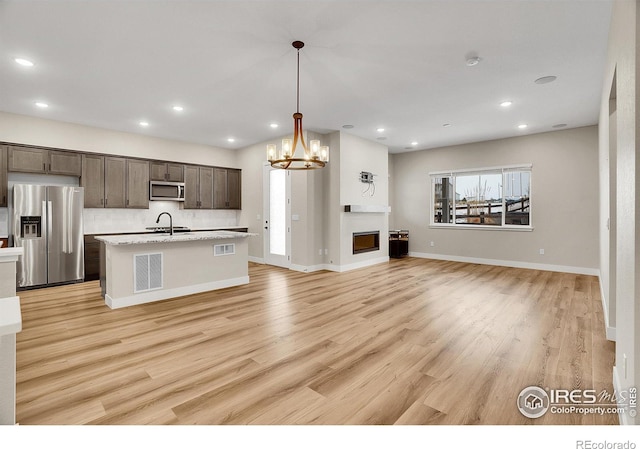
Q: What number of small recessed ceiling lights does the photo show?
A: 10